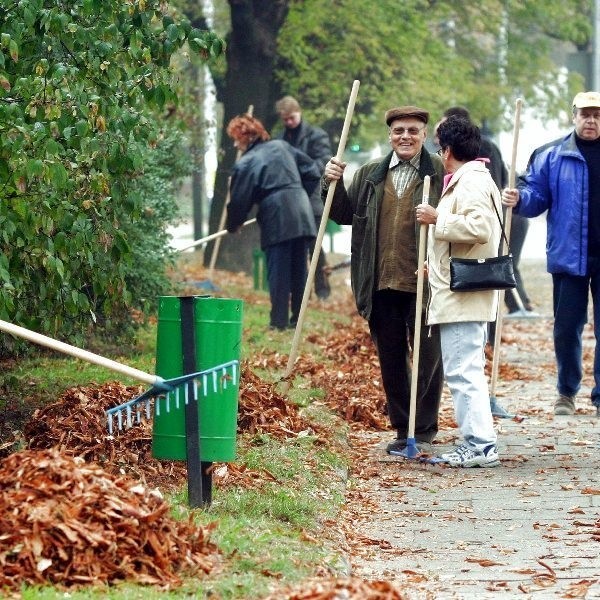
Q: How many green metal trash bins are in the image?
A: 1